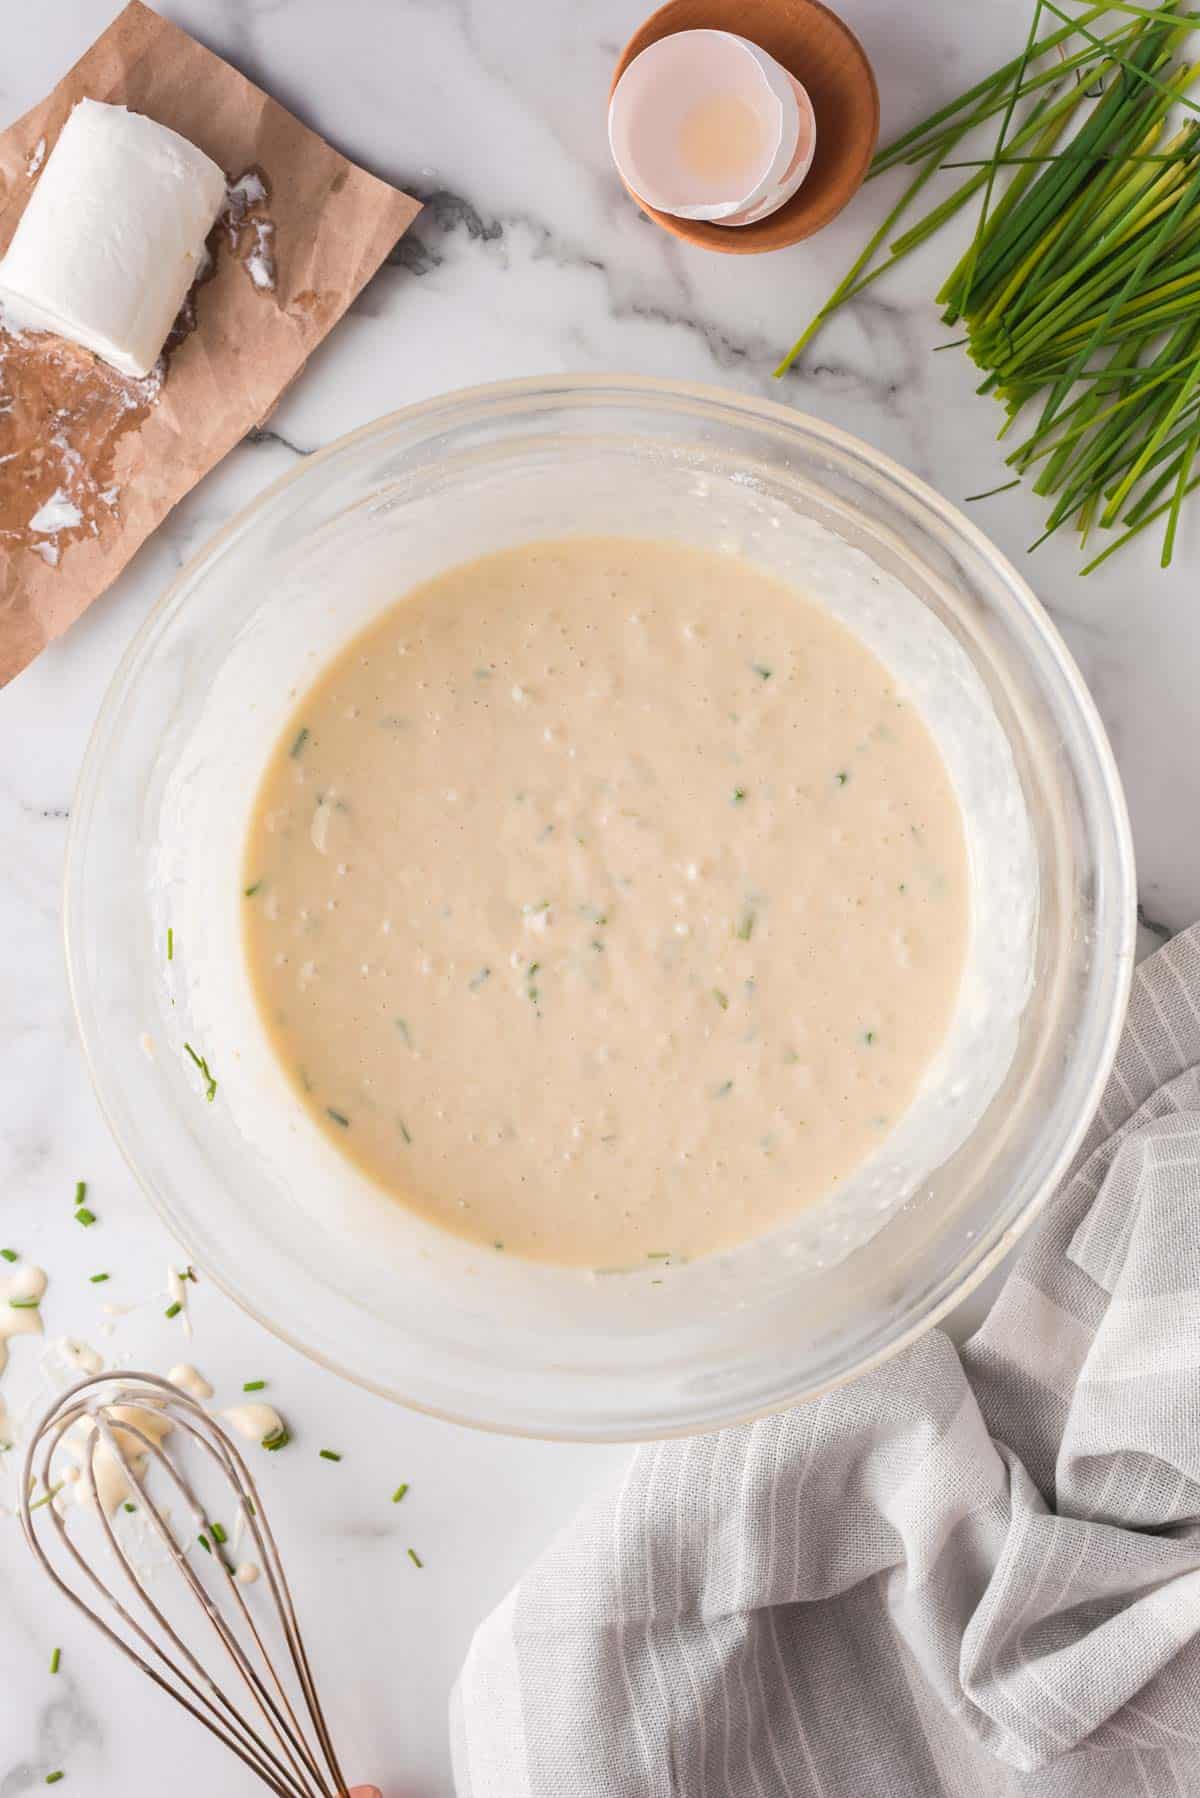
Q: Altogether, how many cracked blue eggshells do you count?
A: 0